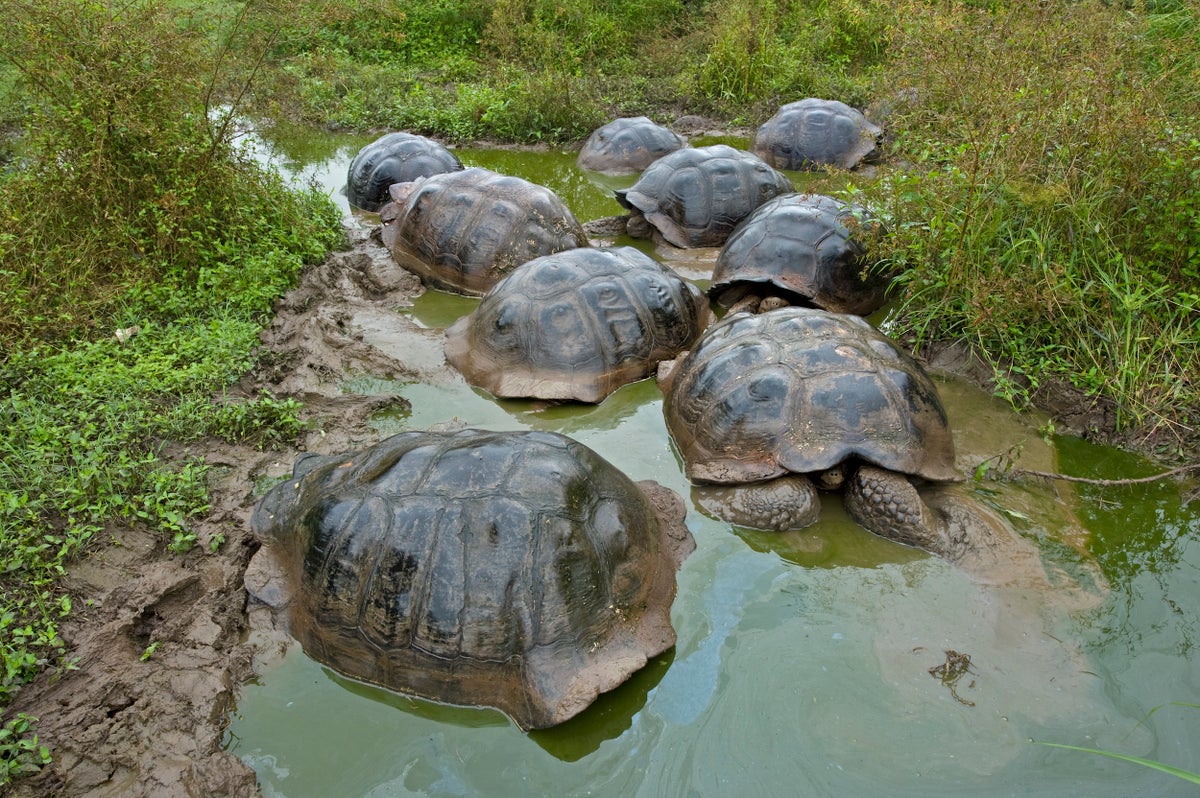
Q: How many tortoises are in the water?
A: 9